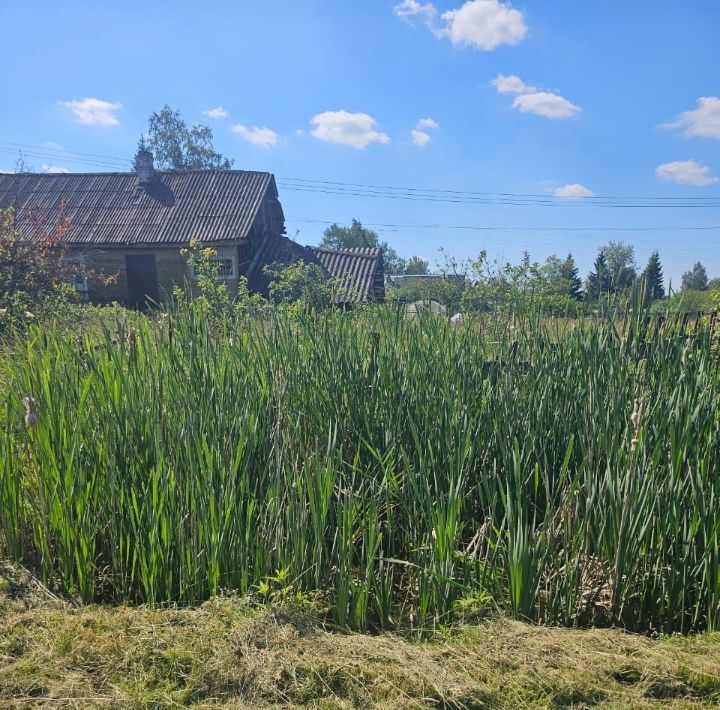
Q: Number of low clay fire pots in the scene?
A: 0